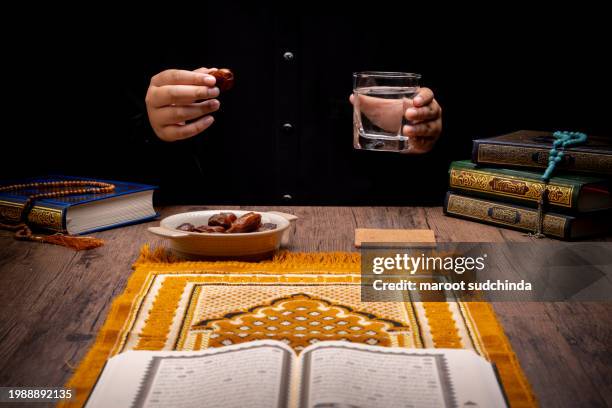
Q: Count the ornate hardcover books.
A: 4